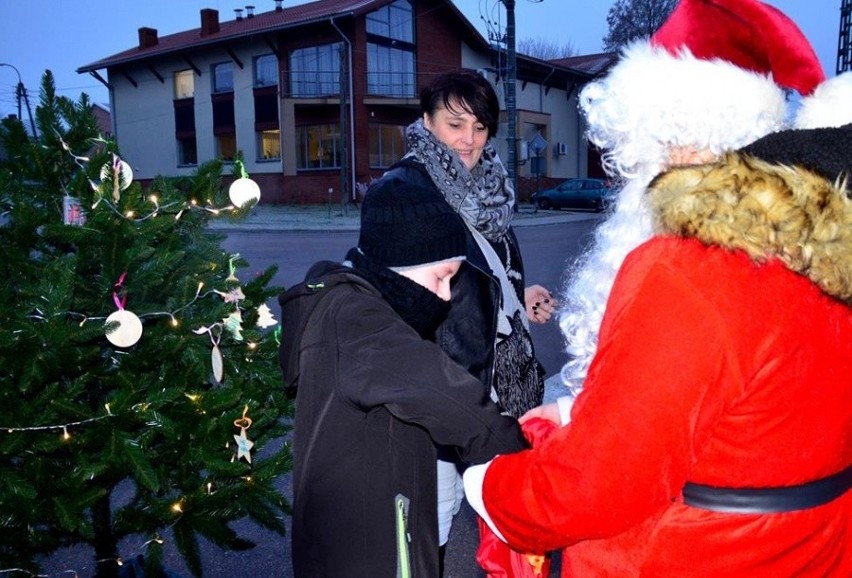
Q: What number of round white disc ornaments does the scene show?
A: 3